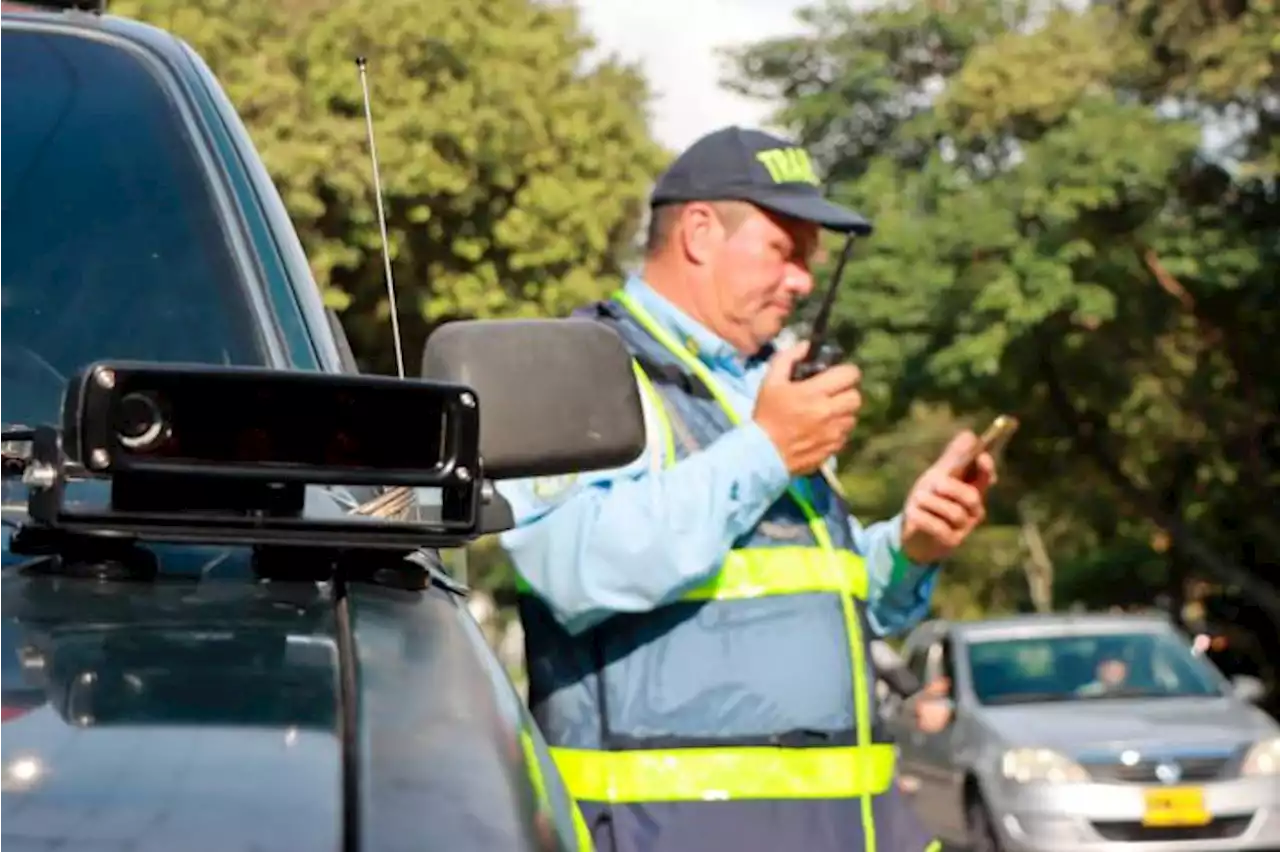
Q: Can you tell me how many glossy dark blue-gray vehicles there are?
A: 1